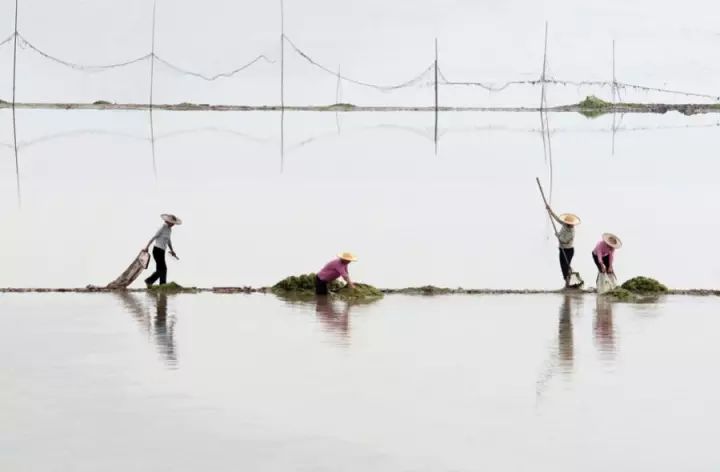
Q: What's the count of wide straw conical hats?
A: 4